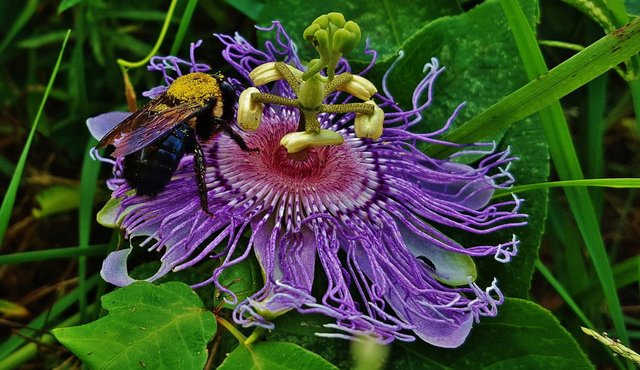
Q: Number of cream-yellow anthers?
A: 5